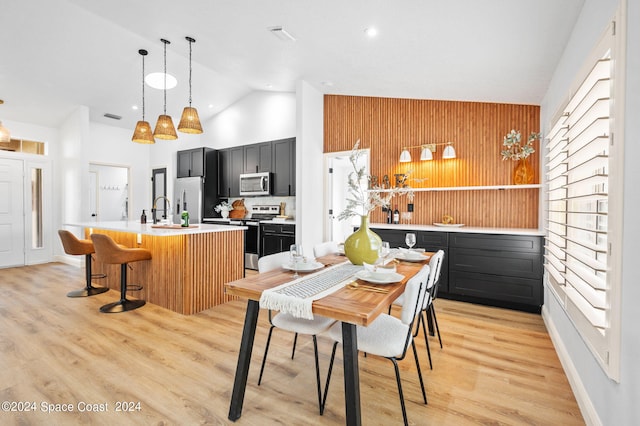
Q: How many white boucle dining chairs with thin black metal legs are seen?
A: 4